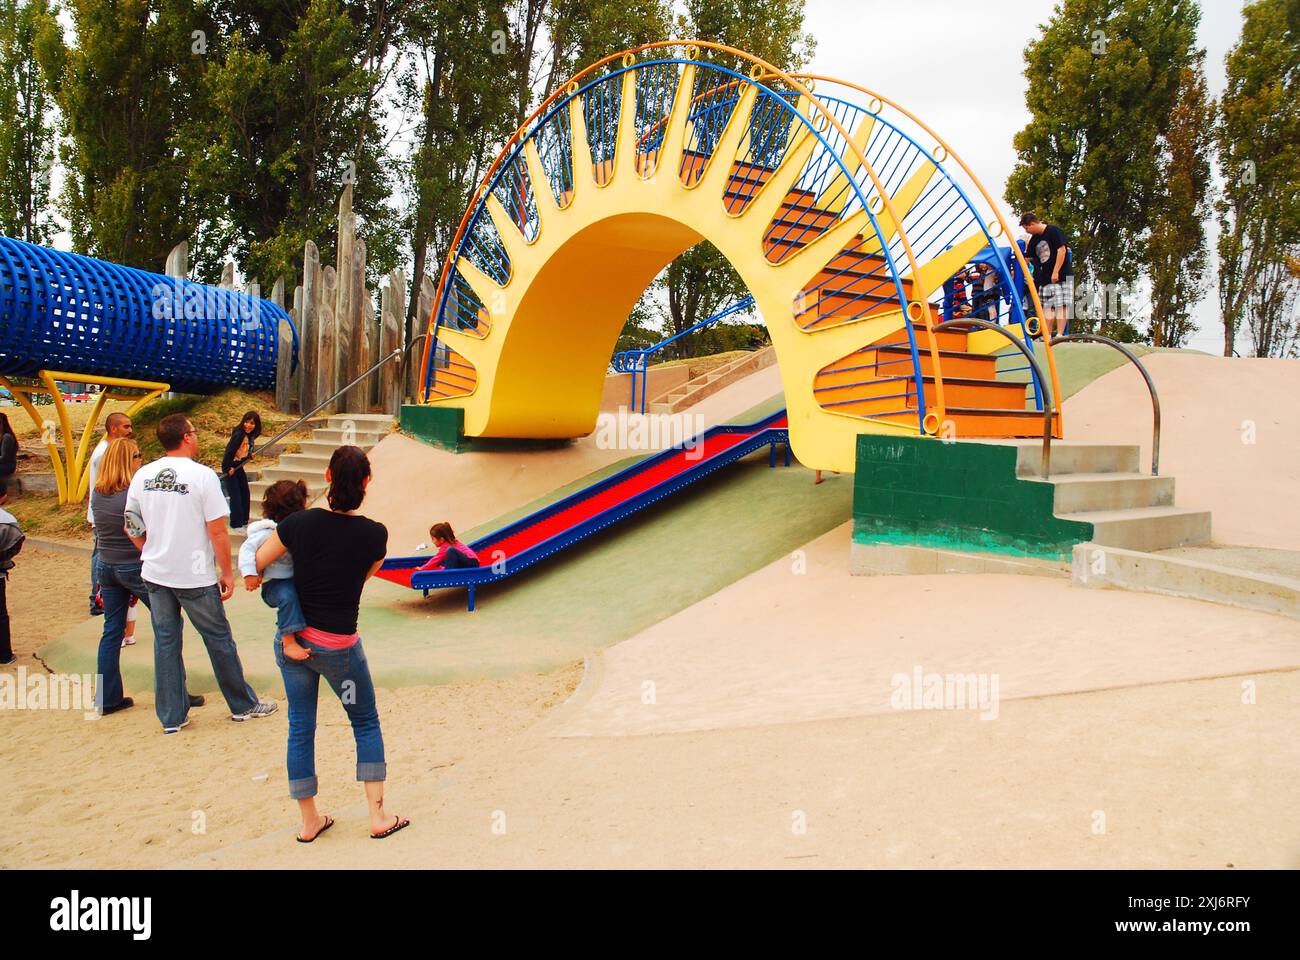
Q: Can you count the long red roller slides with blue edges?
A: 1